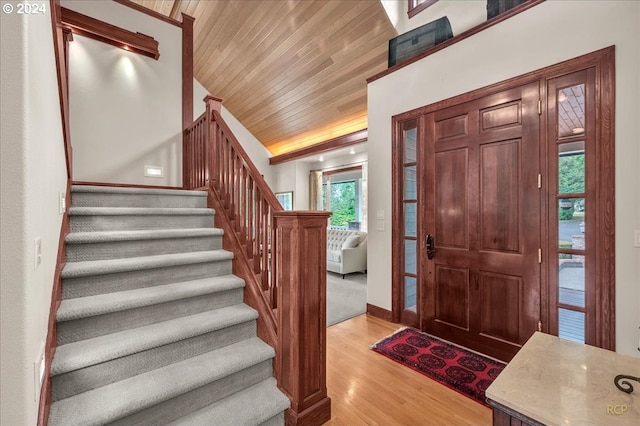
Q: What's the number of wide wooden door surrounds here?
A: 1